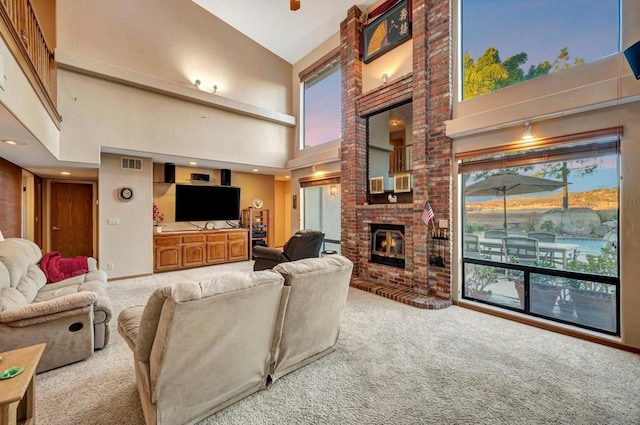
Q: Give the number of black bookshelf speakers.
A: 2